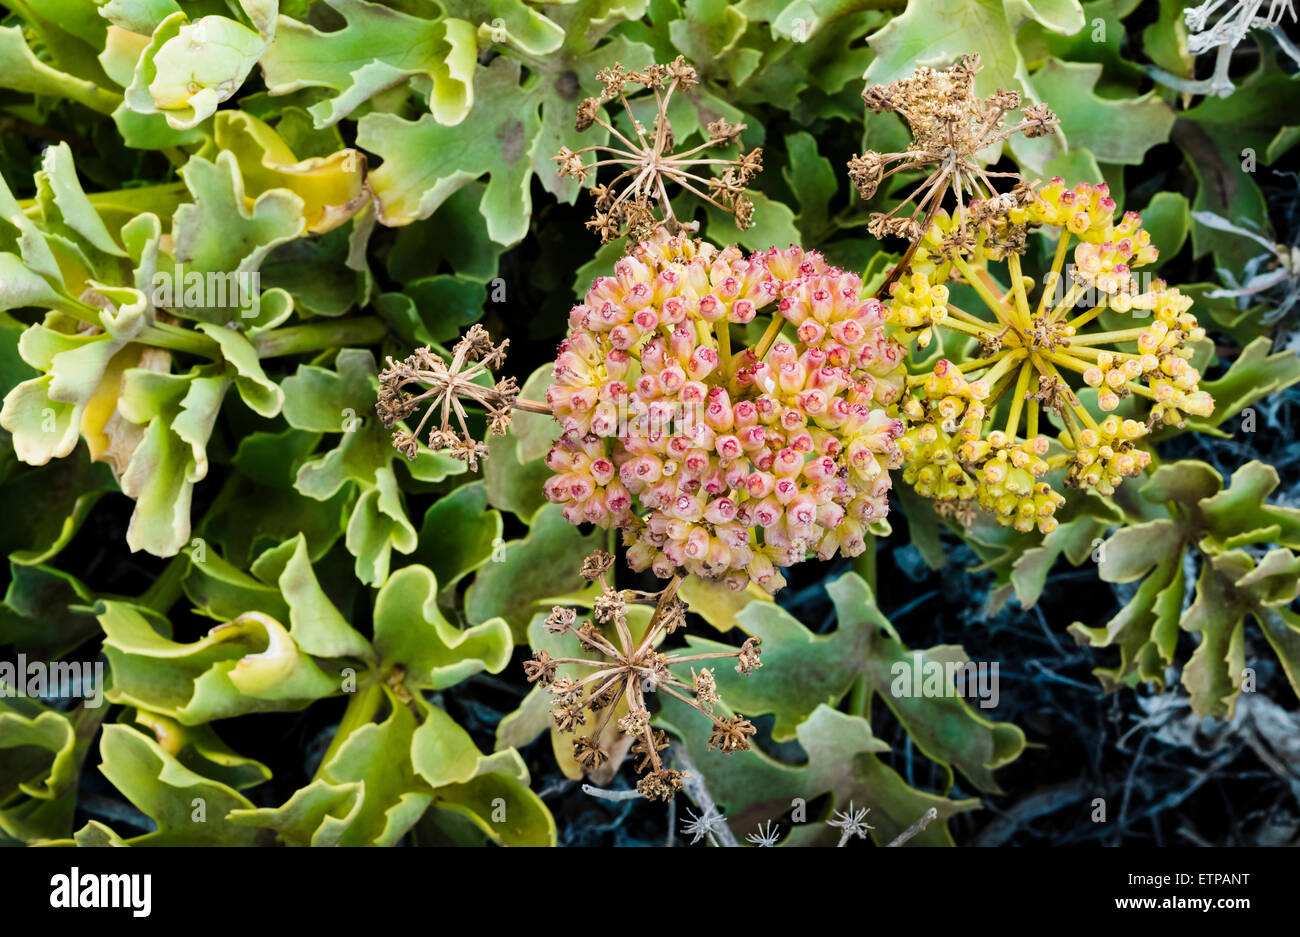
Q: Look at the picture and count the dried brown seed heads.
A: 4